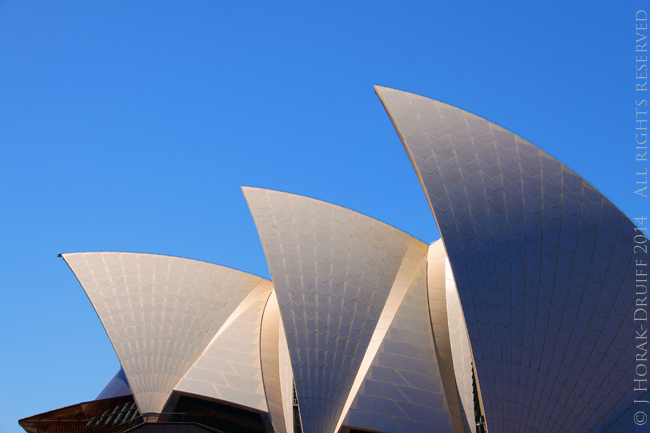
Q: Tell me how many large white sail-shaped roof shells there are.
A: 3